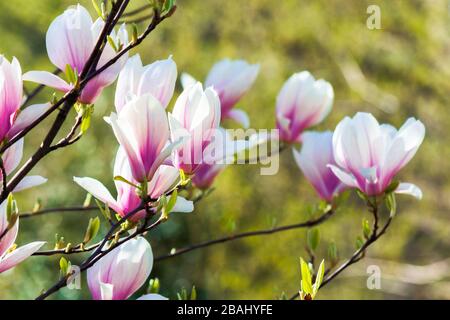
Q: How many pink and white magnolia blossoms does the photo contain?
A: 14